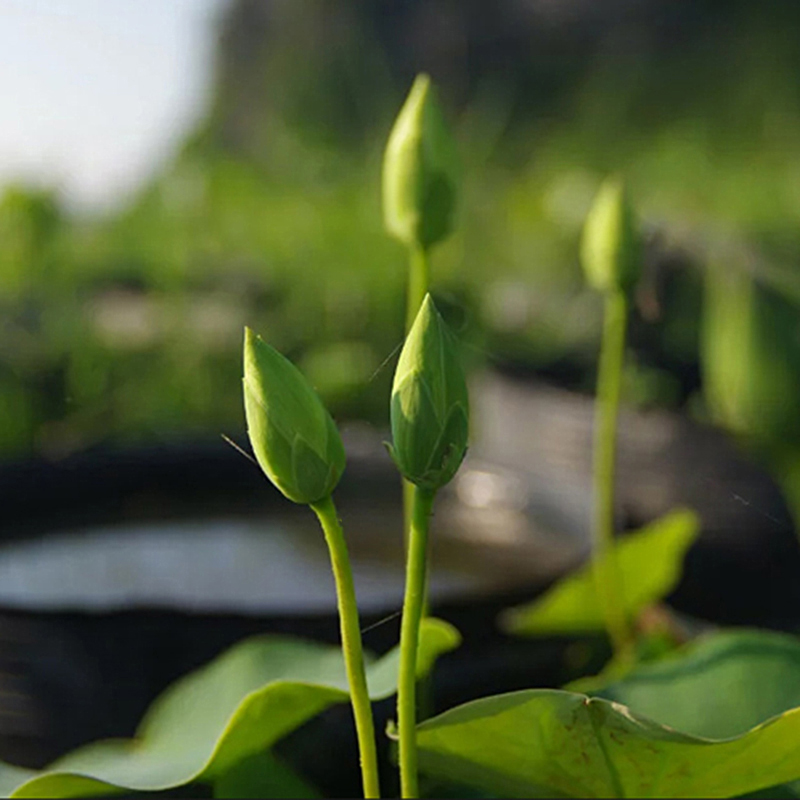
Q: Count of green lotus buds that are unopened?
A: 4